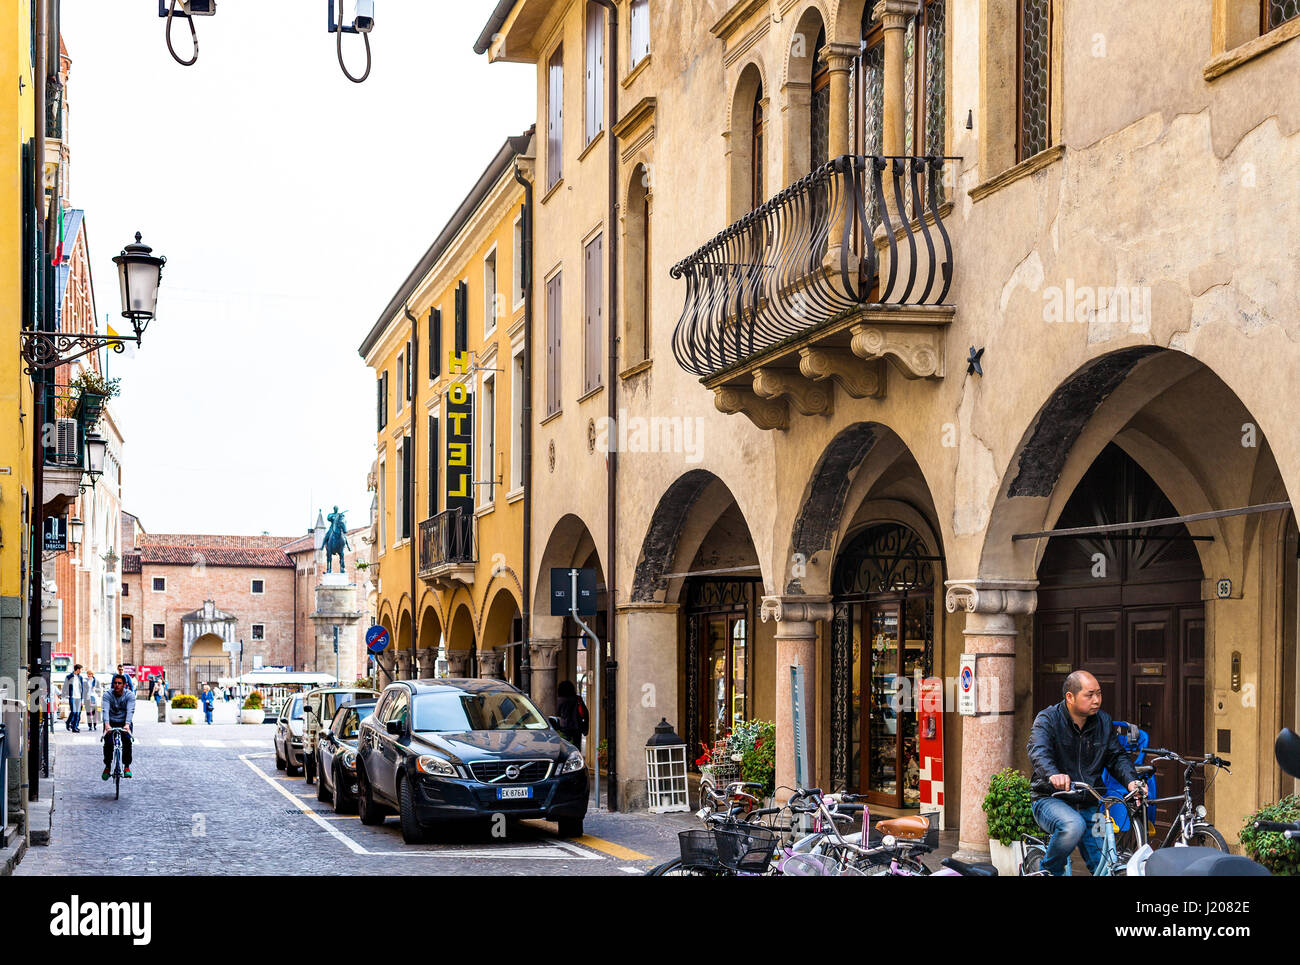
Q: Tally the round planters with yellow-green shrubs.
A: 2